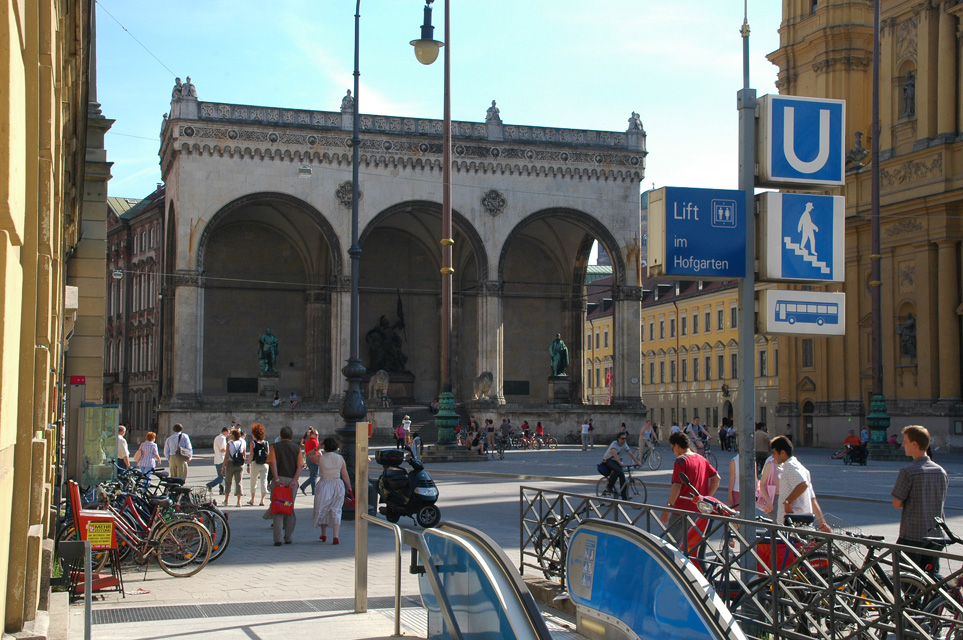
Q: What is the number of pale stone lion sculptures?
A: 2